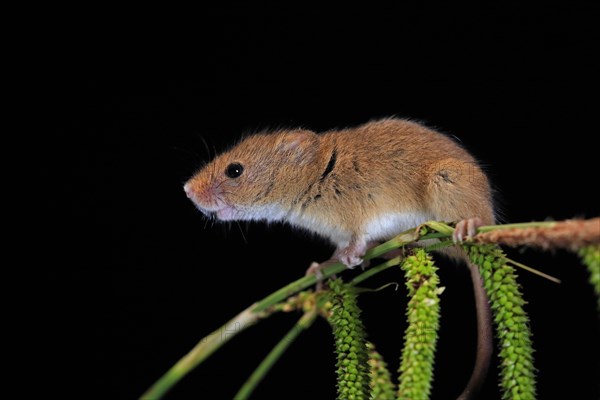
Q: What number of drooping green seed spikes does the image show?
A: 5